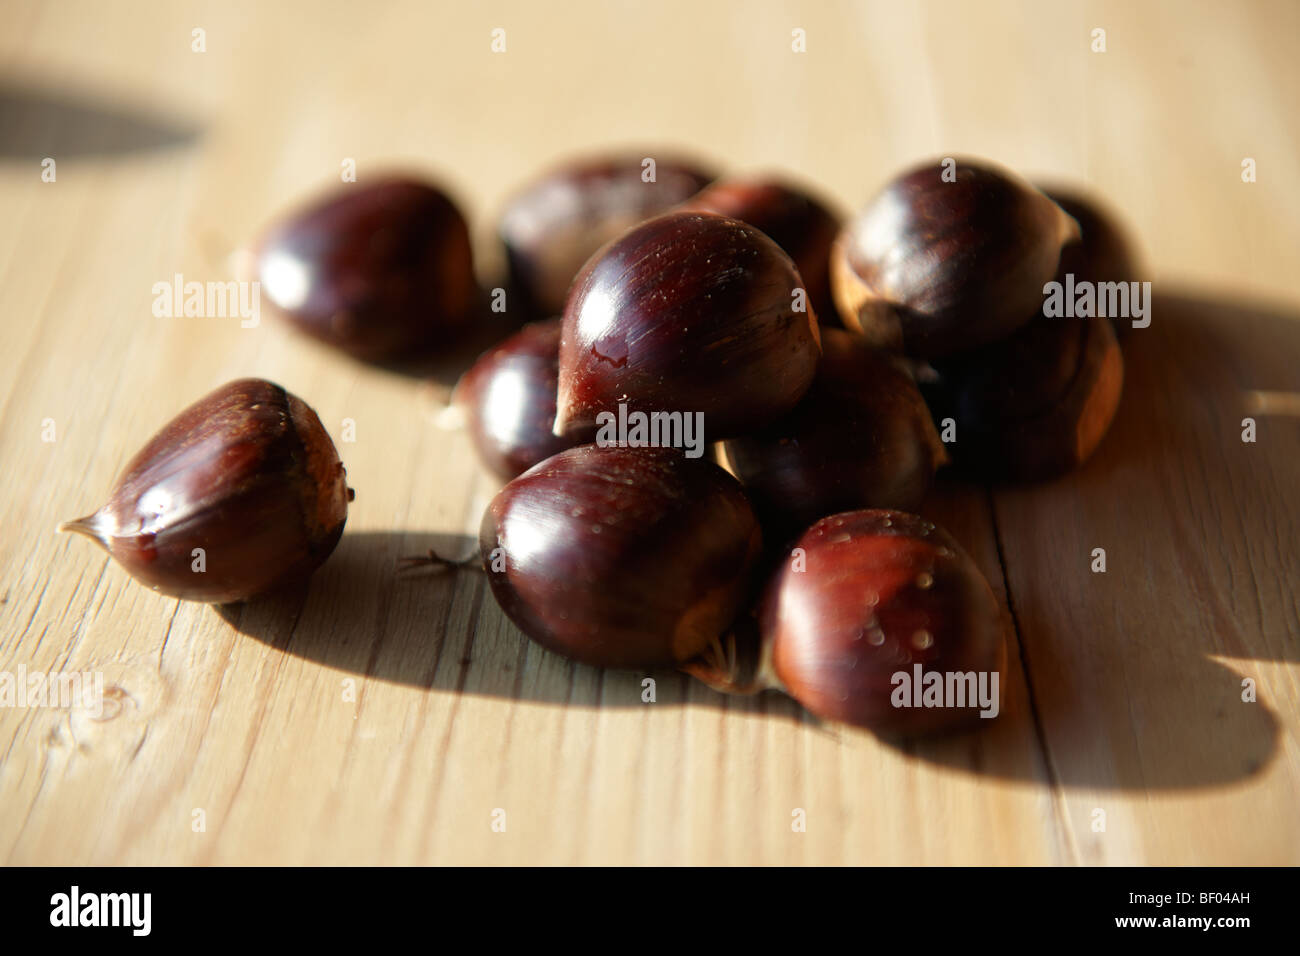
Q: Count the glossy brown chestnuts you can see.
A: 12